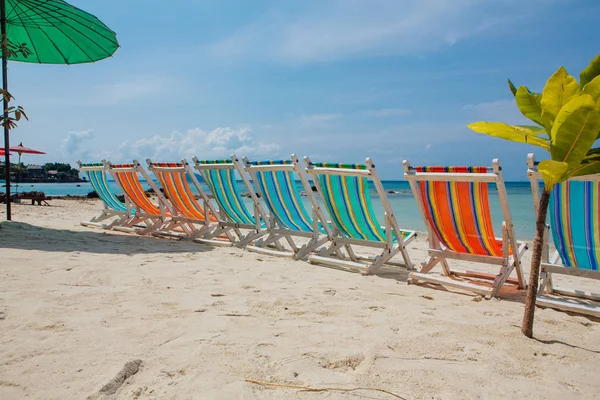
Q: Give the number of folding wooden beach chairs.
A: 8